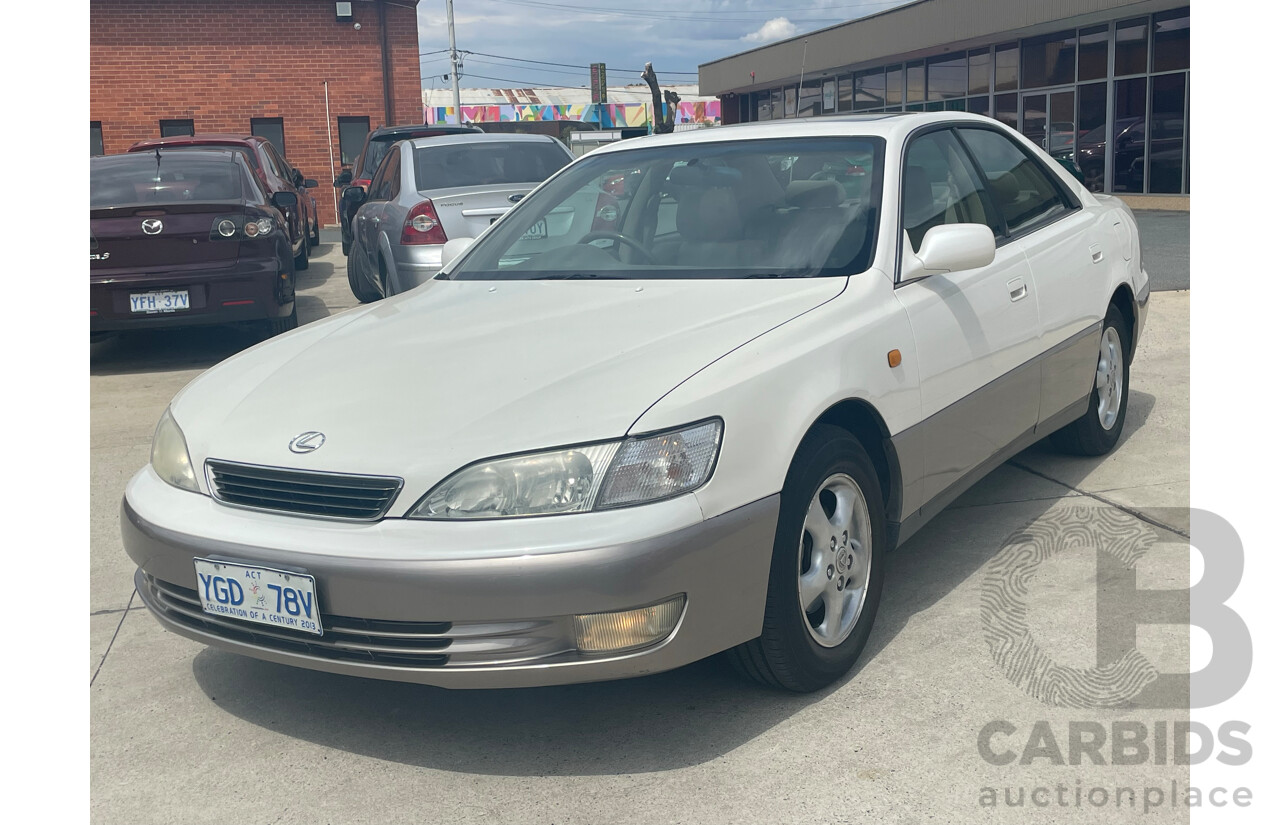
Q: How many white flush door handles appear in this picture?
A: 2